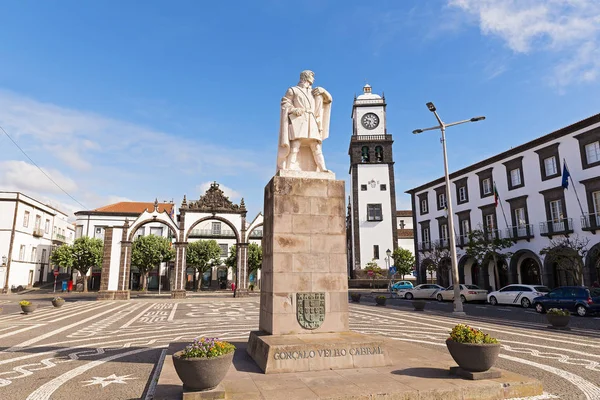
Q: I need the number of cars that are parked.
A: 5